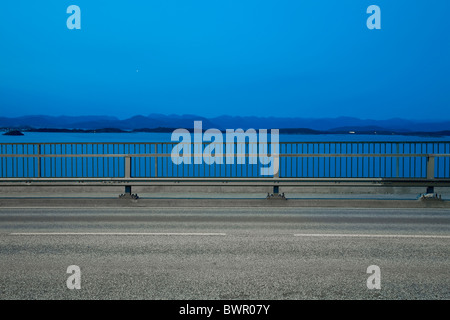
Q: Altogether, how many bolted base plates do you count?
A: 3